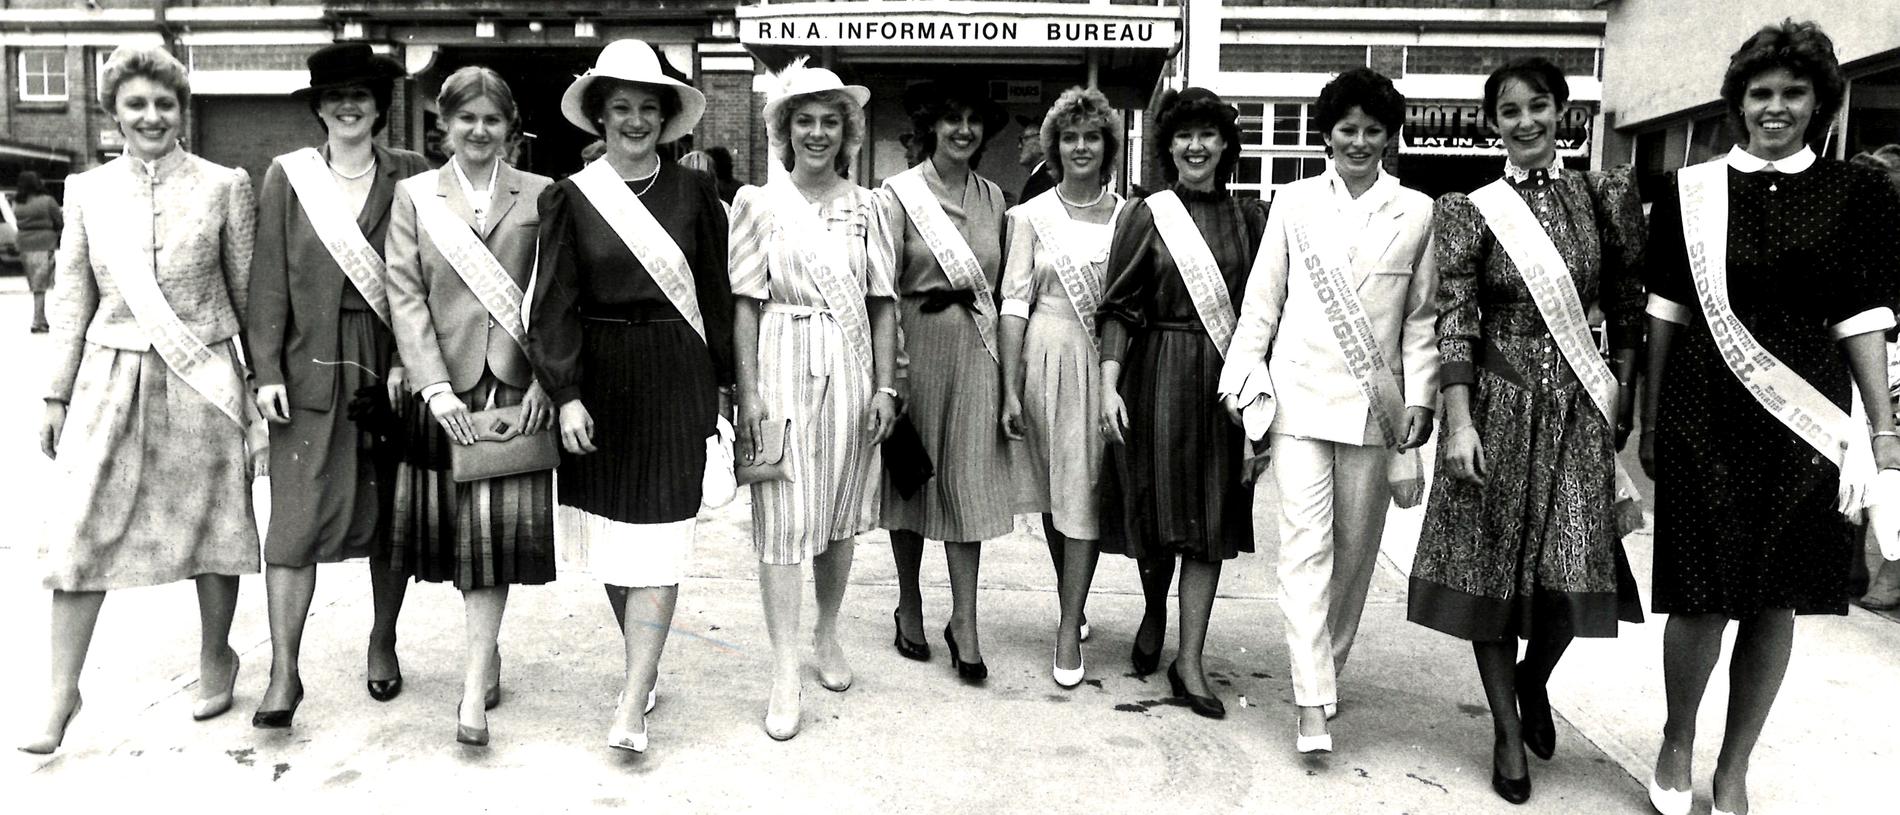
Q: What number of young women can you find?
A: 11